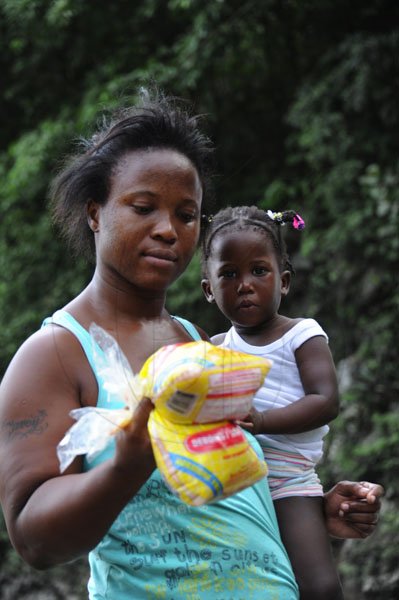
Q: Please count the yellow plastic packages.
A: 2